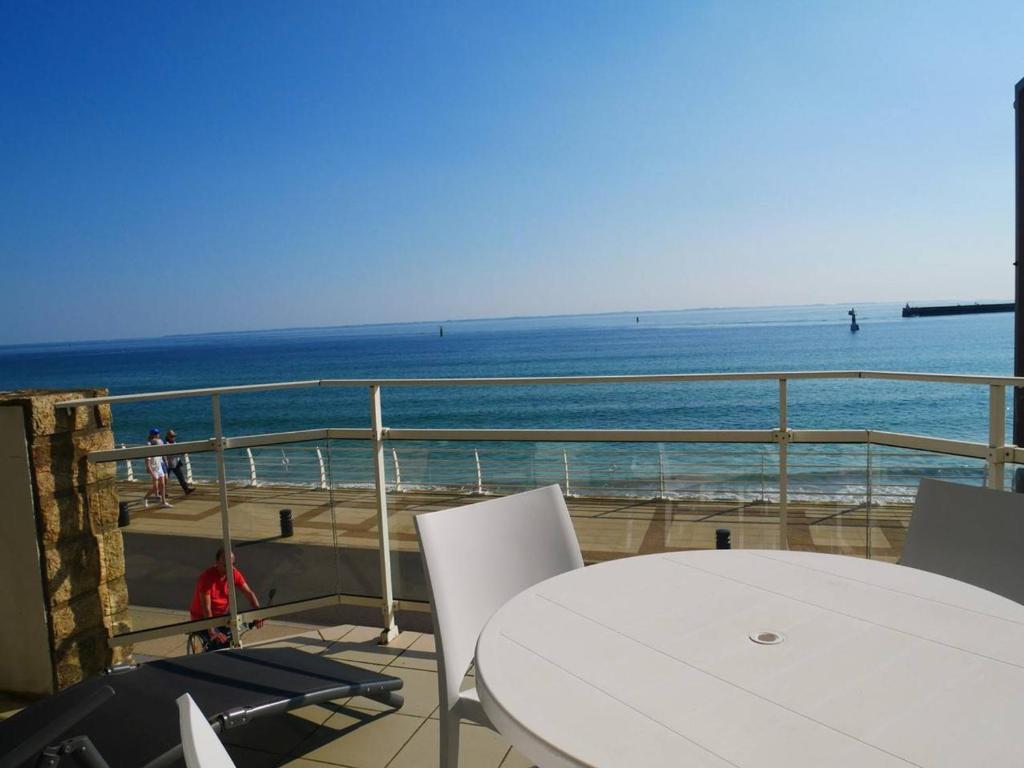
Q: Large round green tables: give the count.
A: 0